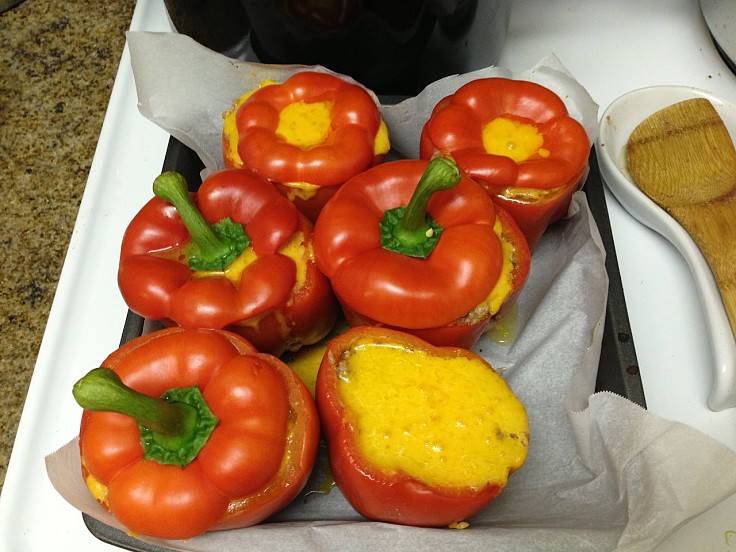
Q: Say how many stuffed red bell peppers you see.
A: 6